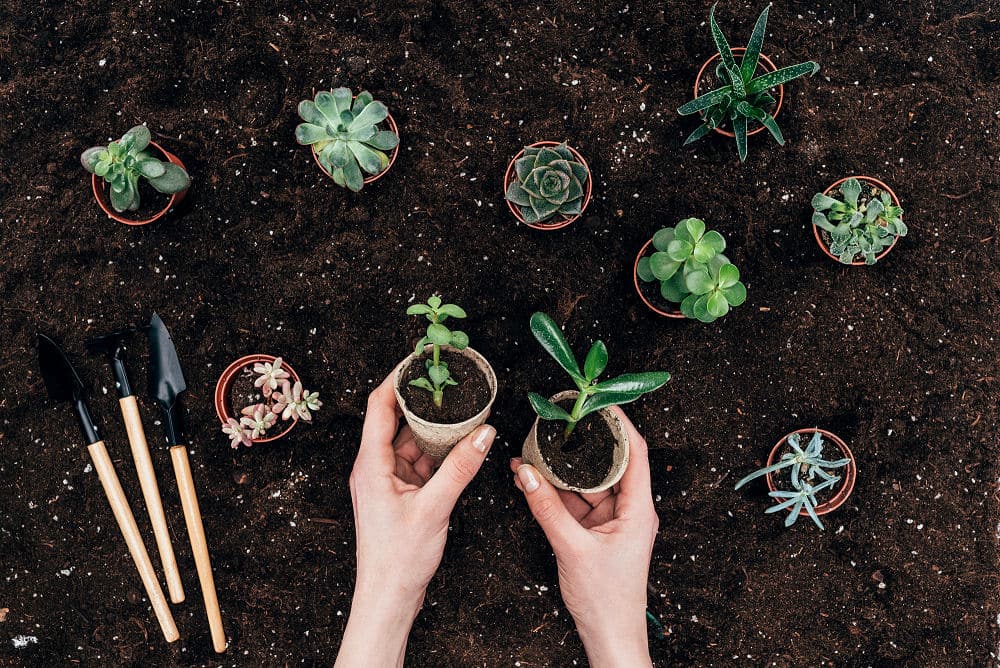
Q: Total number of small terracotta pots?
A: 8